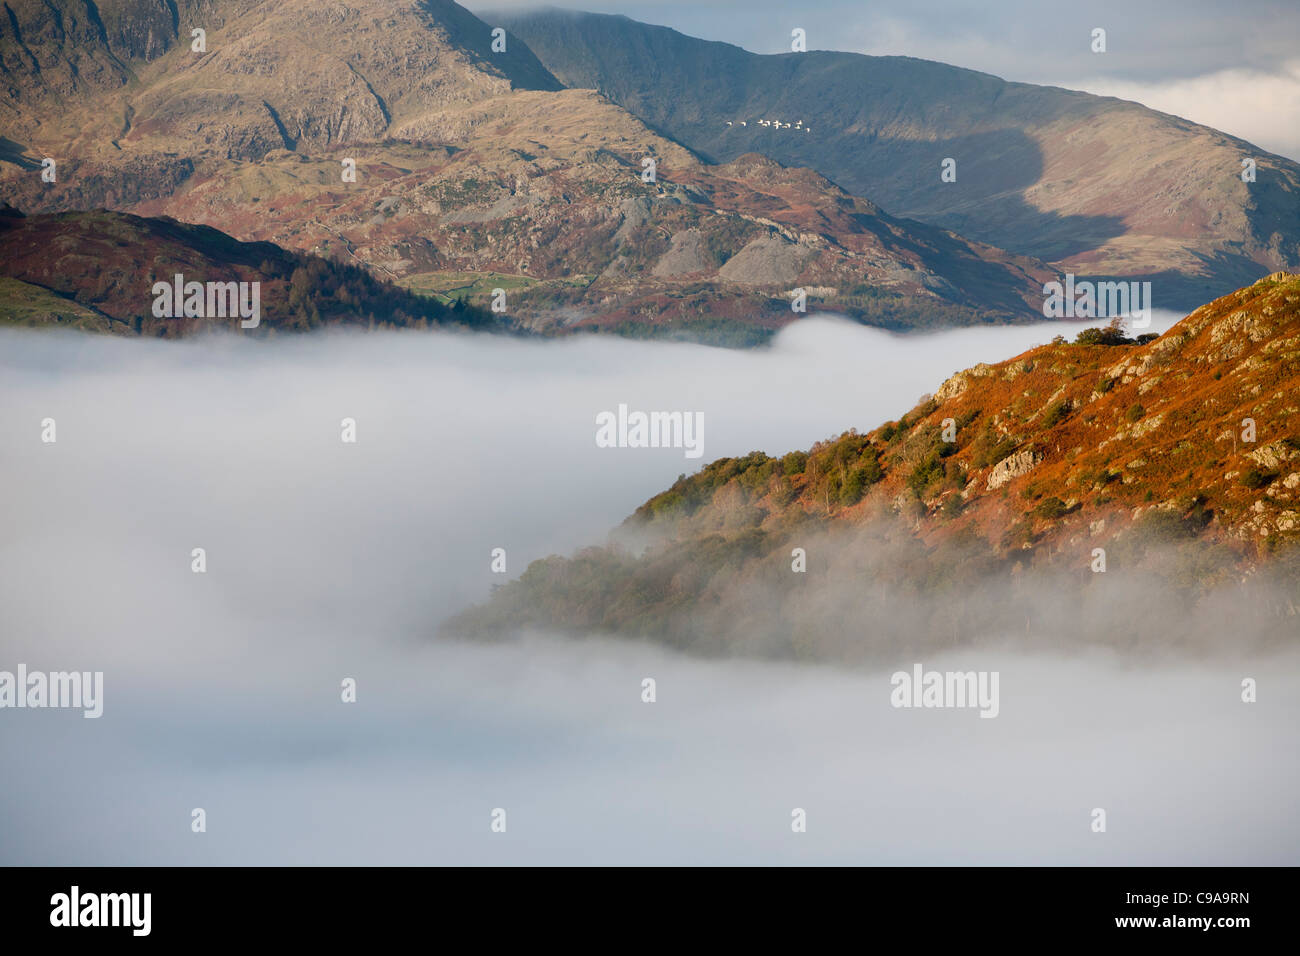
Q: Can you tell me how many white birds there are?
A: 13